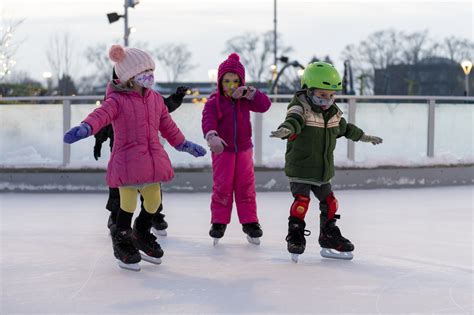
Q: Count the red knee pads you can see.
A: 2